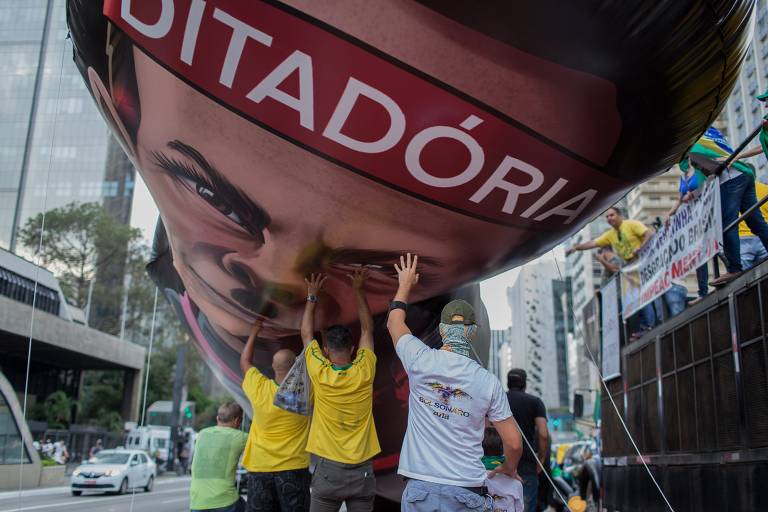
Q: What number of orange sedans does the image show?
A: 0